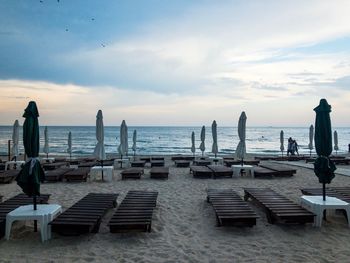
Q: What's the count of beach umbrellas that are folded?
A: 15